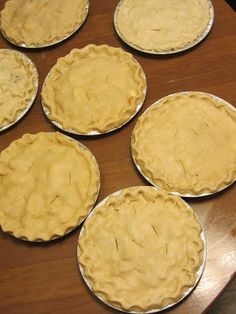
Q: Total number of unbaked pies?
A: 7